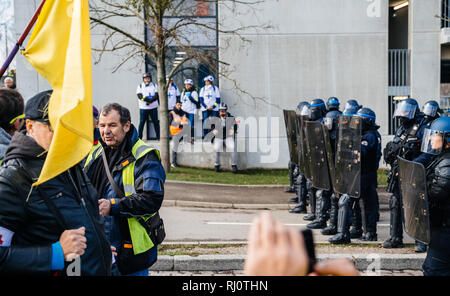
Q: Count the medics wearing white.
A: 4